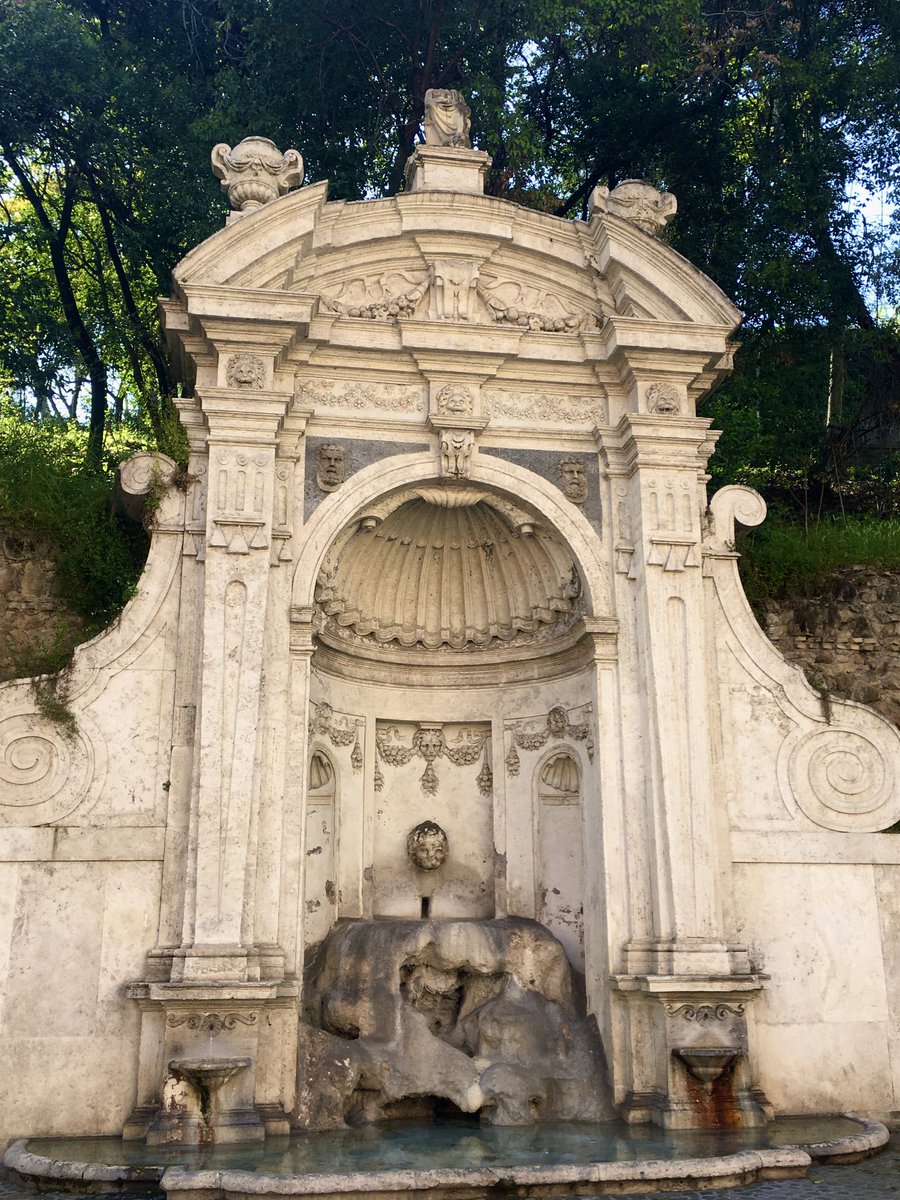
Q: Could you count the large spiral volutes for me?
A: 2